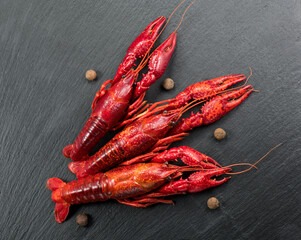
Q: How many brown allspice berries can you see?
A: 5